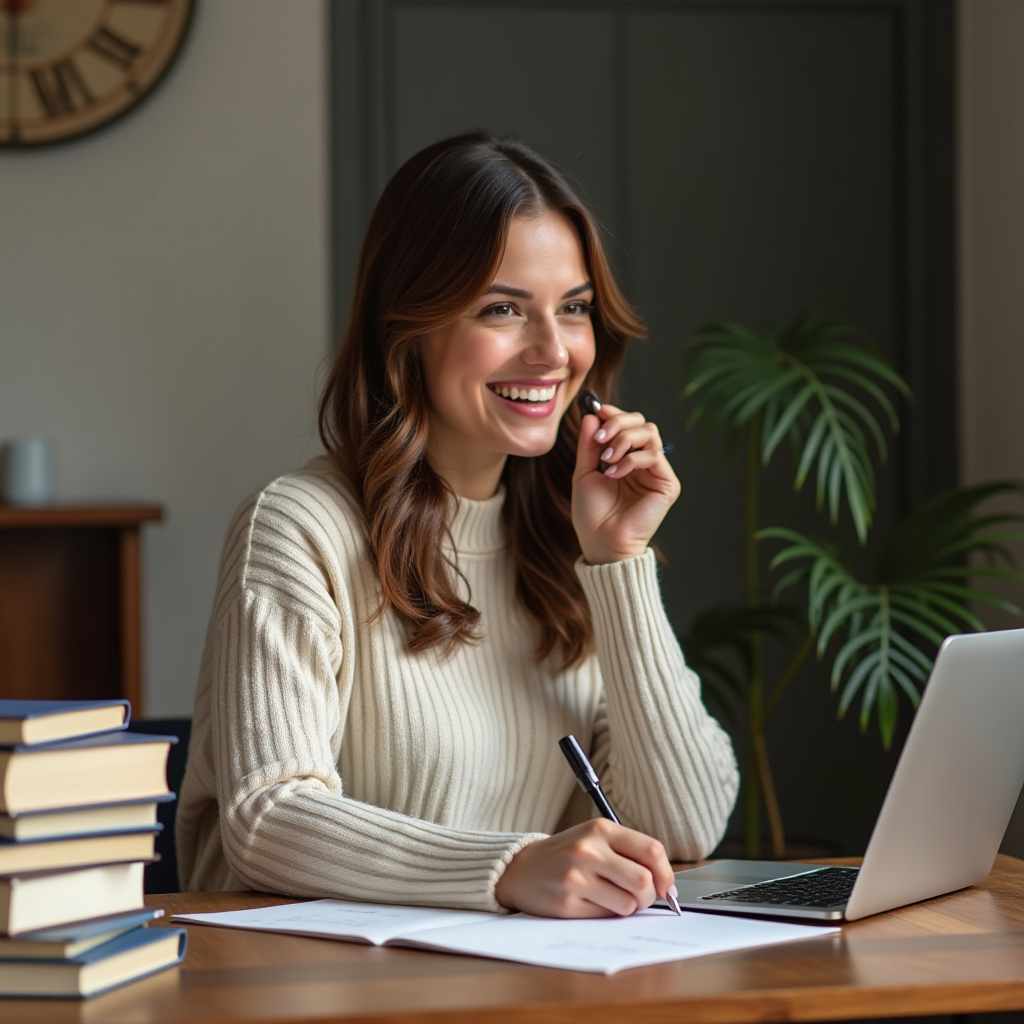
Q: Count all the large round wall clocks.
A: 1